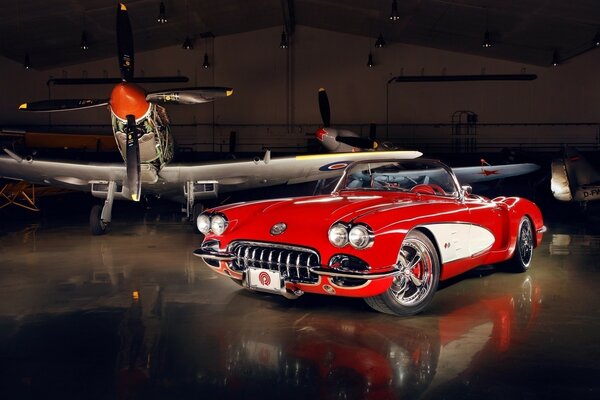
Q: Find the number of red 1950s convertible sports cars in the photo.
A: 1